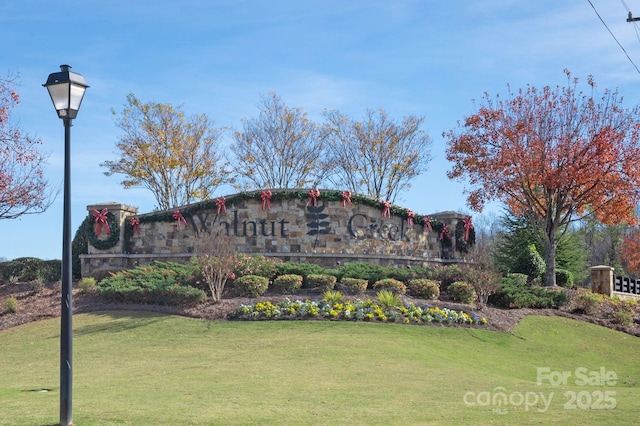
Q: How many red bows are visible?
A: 12